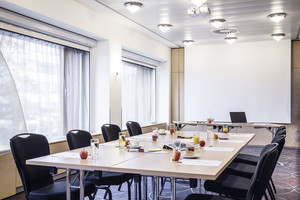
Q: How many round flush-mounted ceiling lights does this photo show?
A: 8